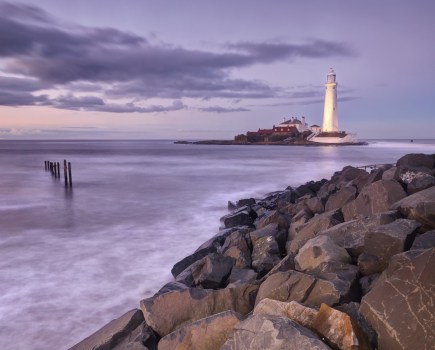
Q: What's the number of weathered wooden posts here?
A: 8